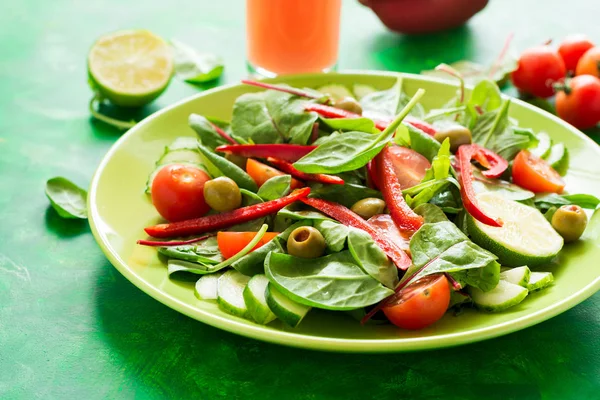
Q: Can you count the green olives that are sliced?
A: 0